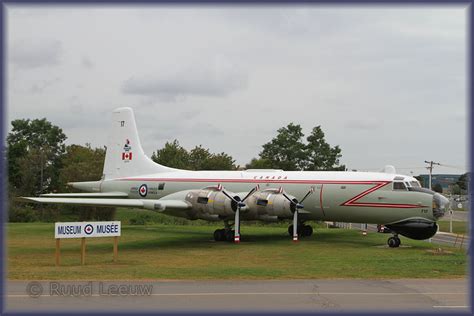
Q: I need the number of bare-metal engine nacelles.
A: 2